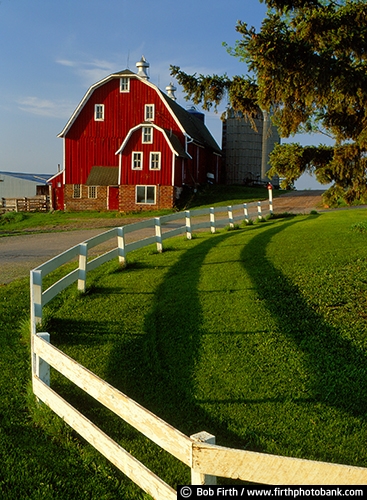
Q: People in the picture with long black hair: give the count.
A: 0